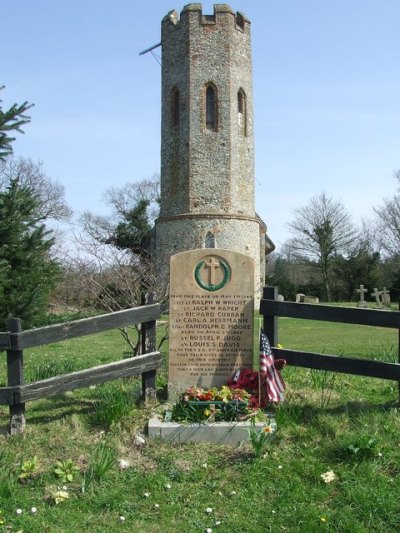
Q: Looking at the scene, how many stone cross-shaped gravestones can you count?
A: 3